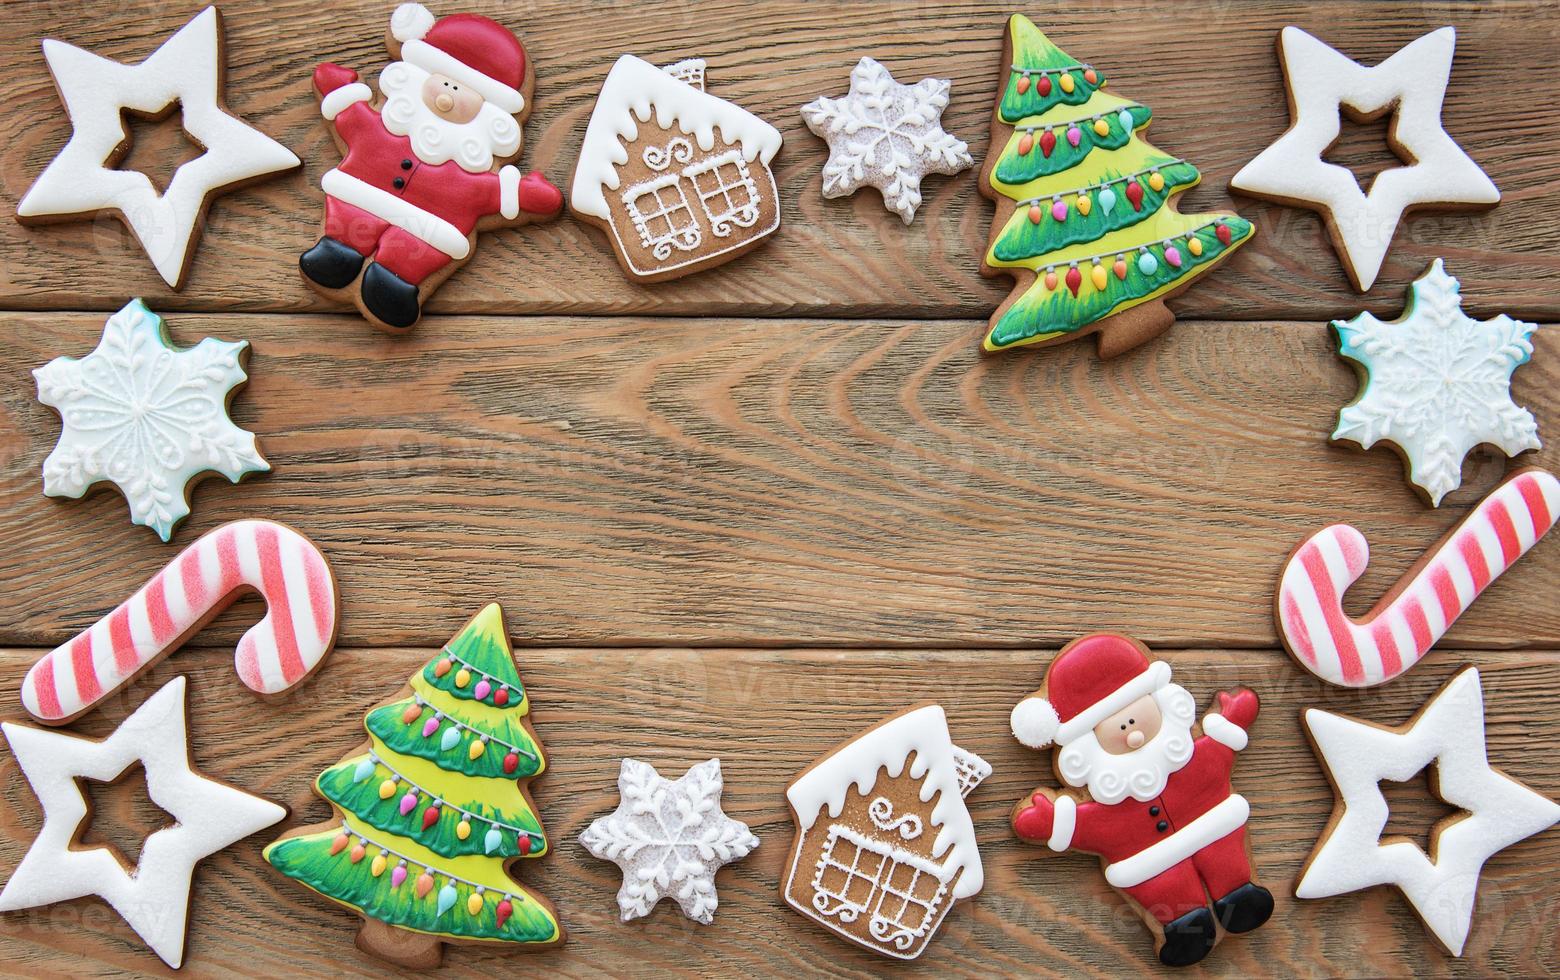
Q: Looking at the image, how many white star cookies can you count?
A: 4